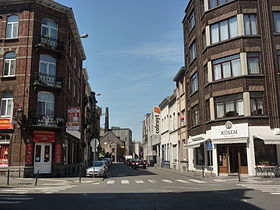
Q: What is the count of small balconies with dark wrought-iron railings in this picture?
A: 3